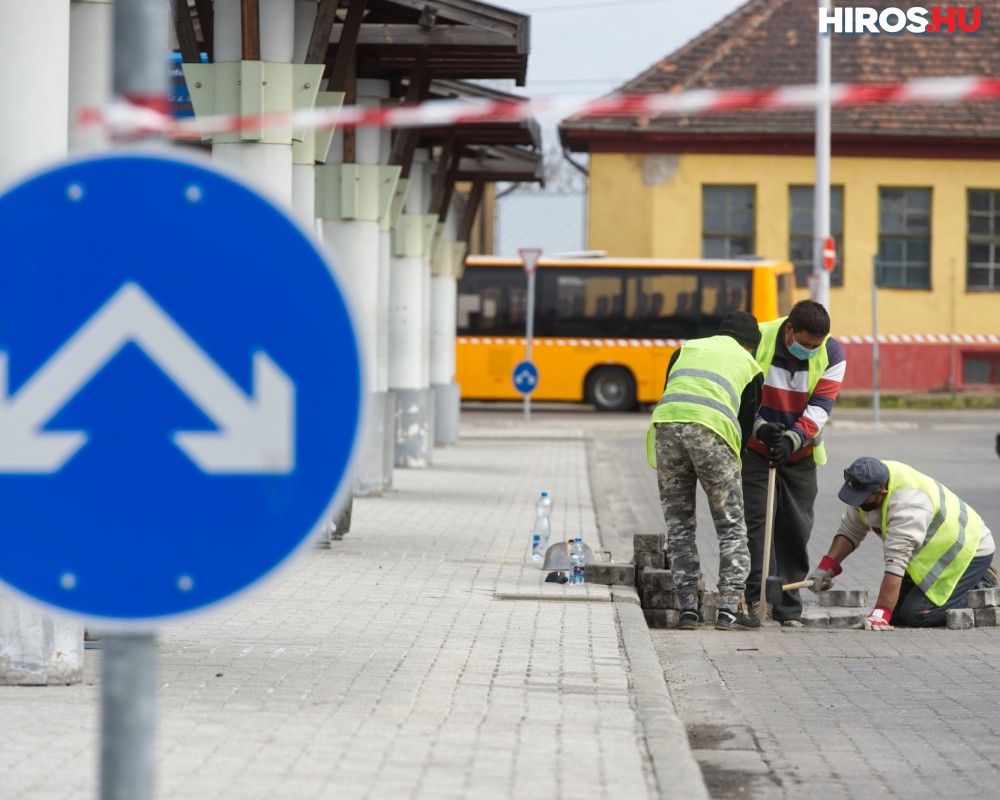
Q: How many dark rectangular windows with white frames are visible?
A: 4